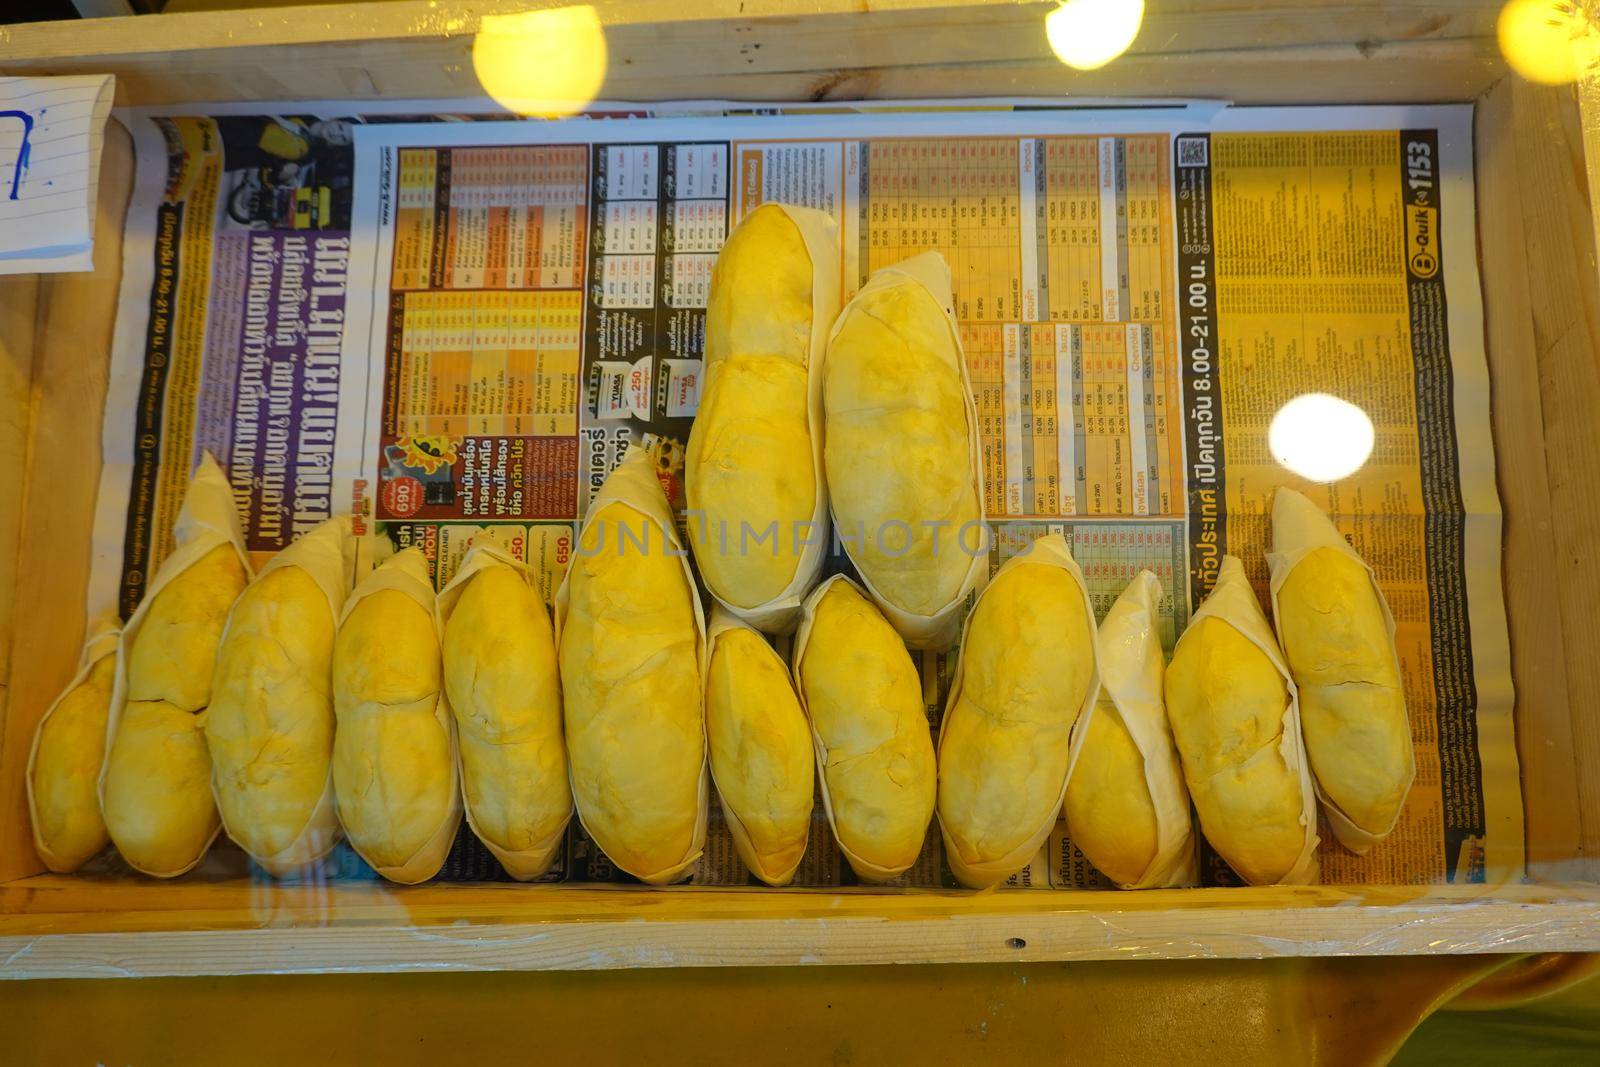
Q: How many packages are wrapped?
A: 14